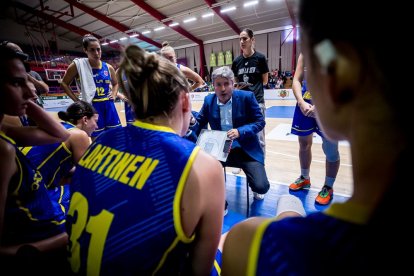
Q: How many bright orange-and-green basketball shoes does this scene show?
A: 2